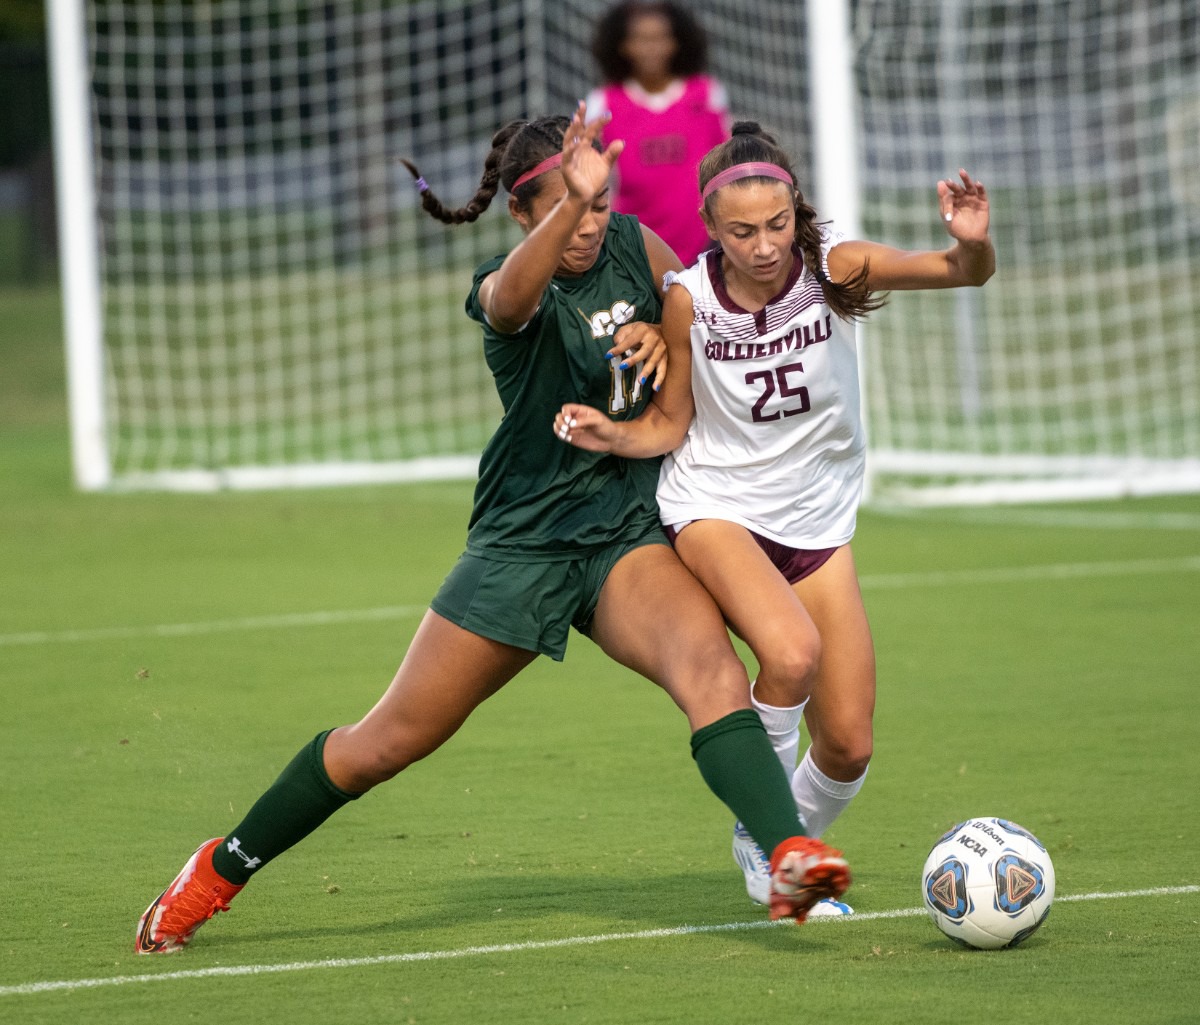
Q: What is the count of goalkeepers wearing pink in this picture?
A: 1